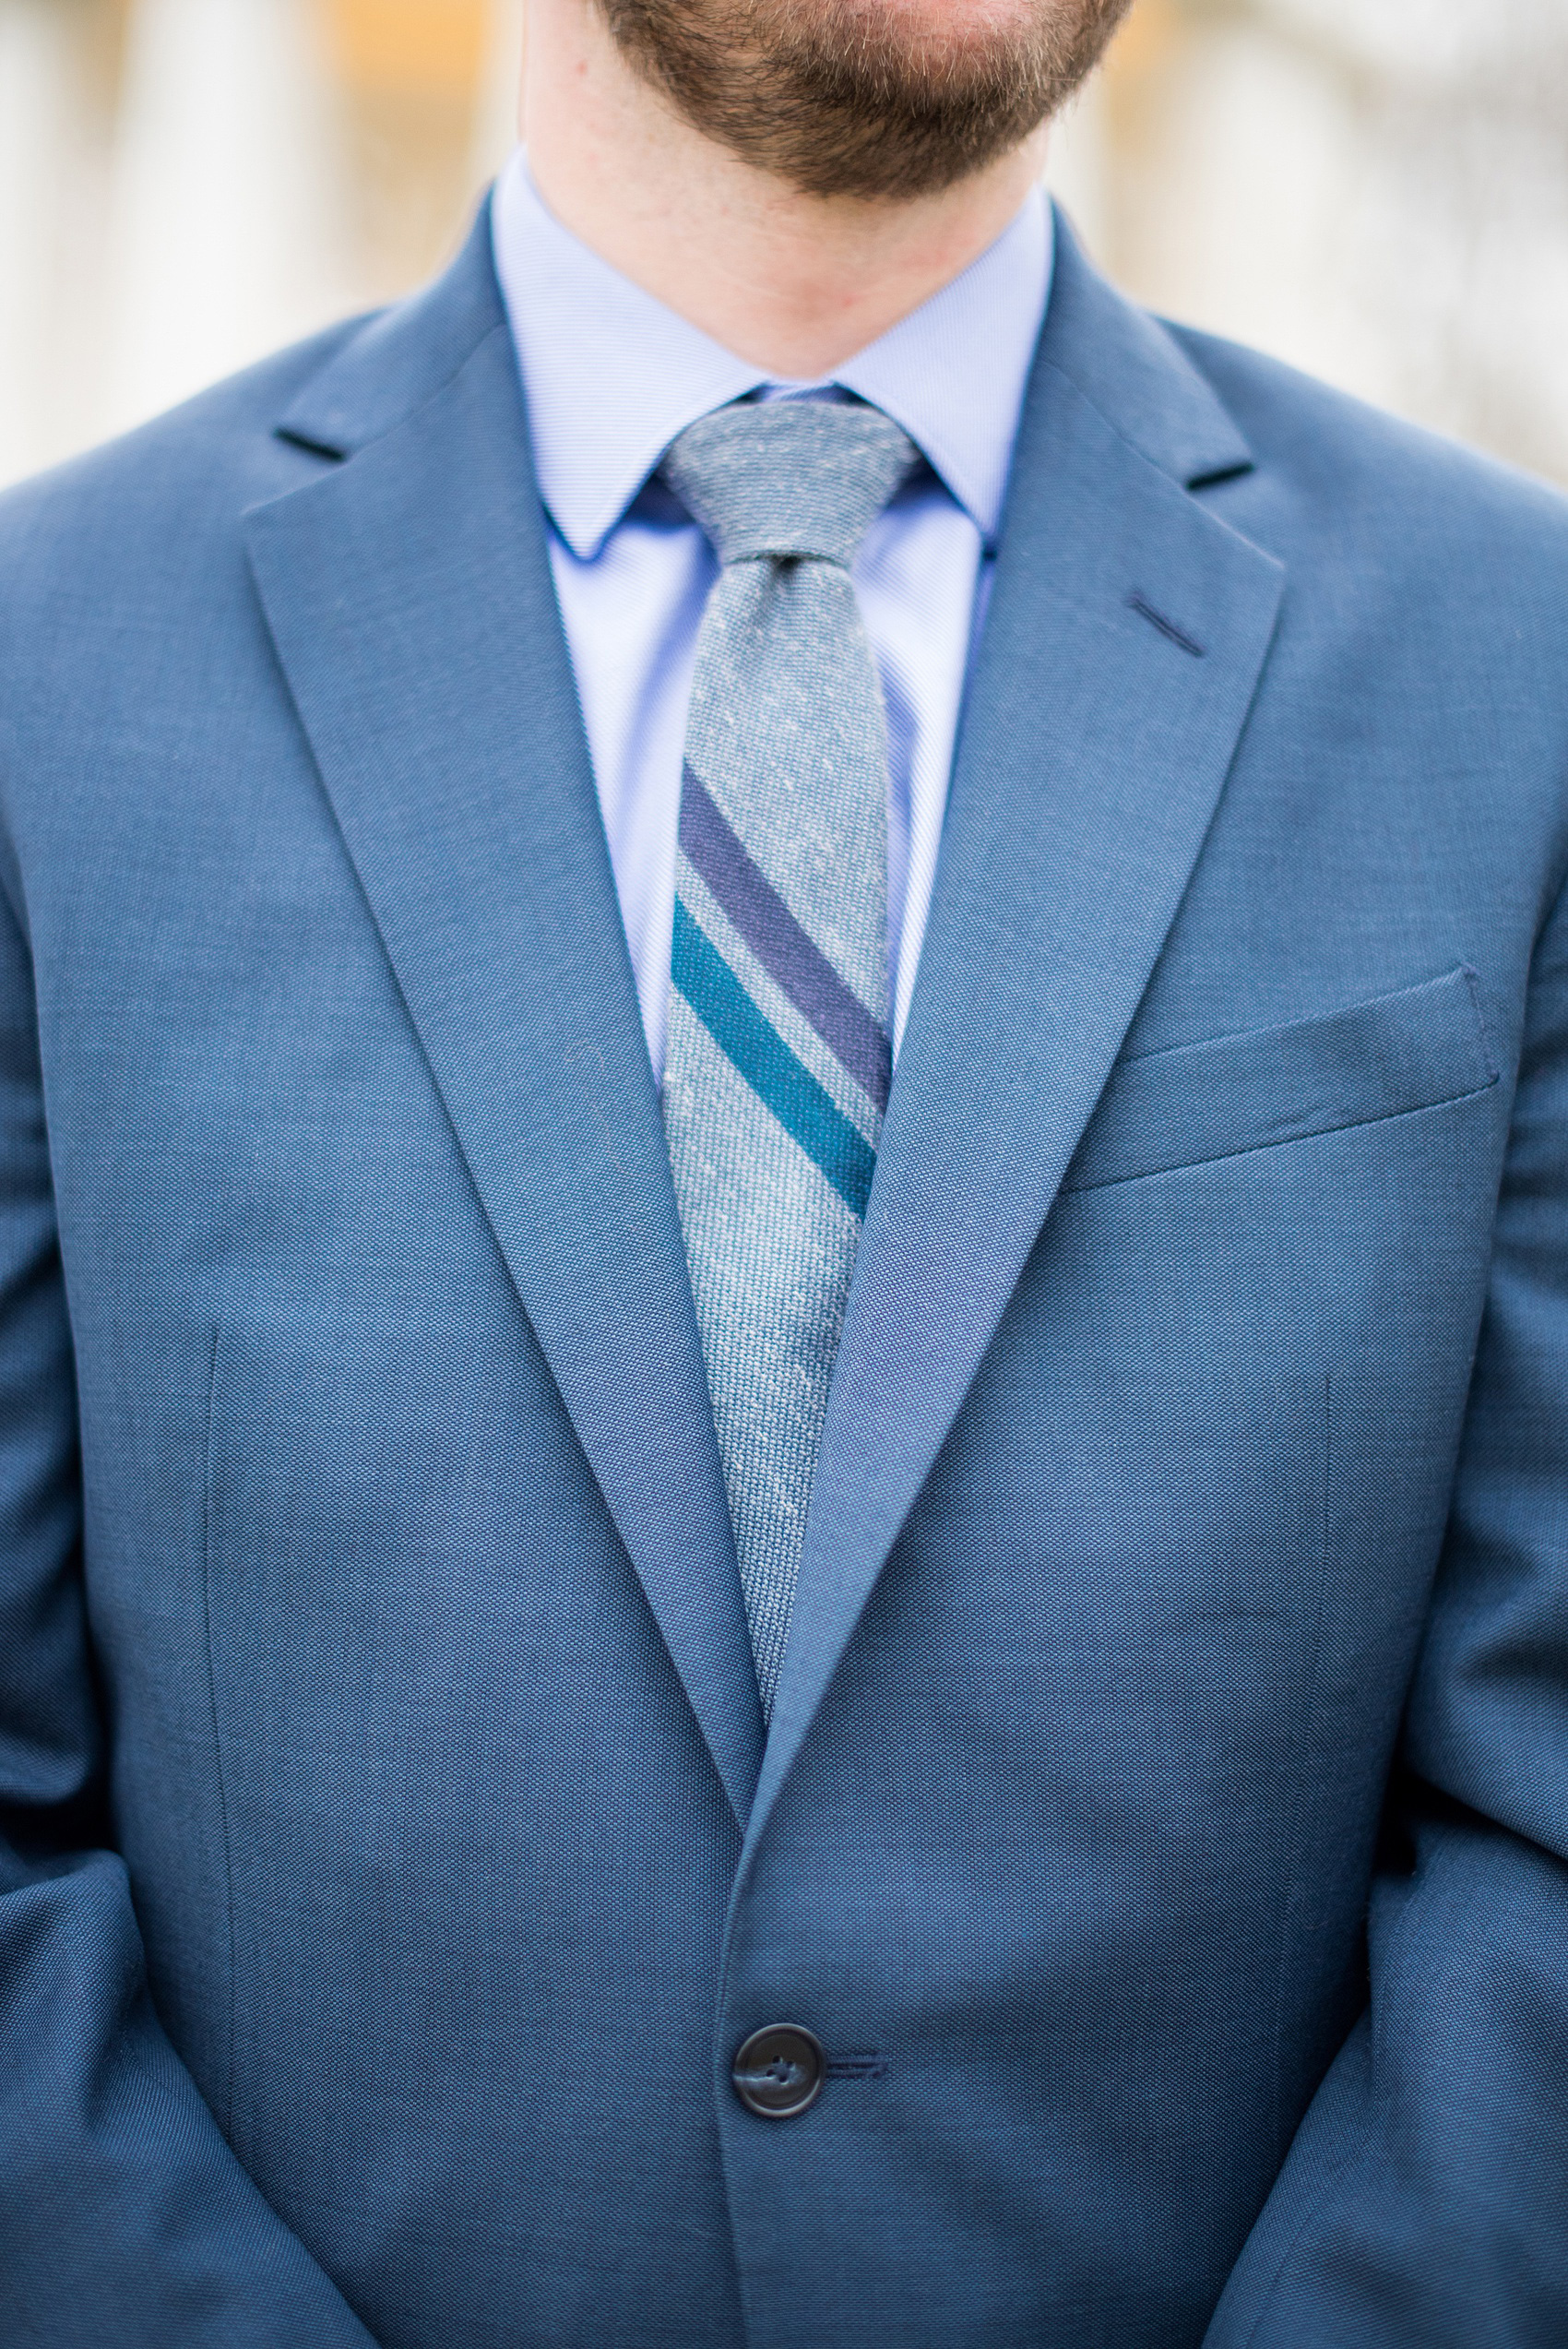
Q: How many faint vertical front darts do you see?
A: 2